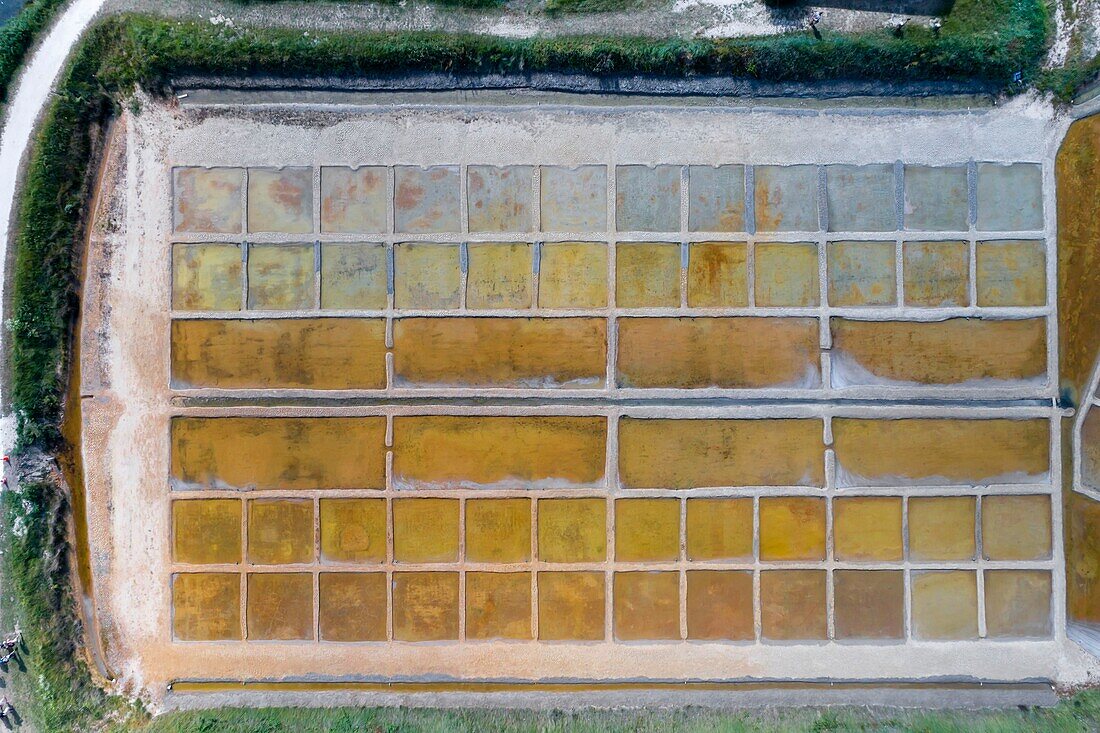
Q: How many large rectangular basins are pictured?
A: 8